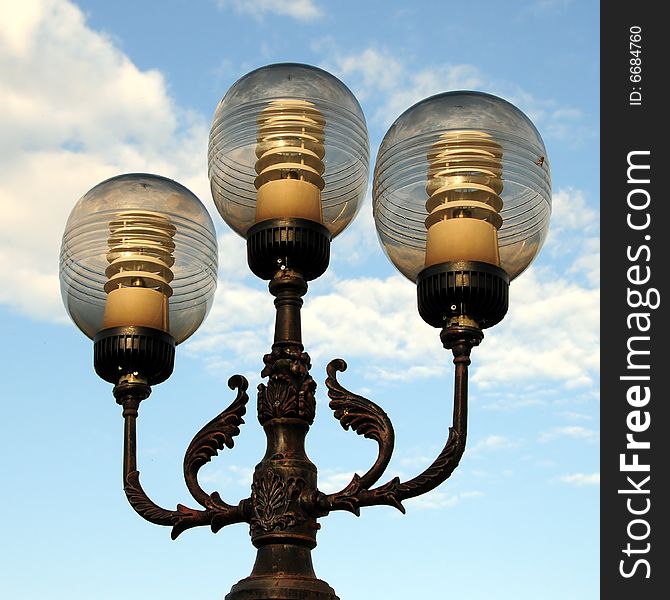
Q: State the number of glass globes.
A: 3